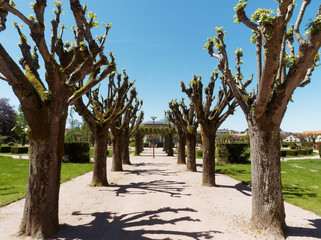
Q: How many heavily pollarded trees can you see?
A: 8